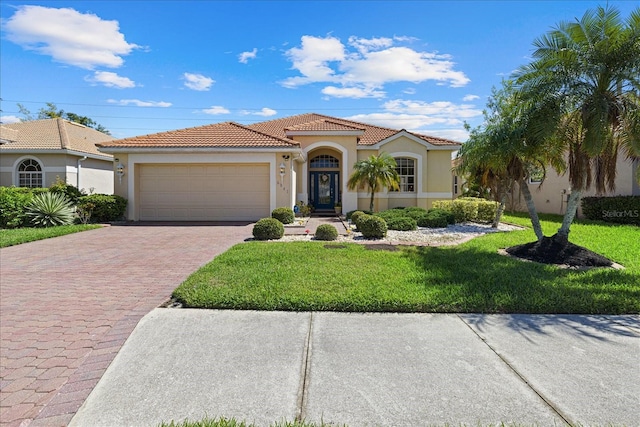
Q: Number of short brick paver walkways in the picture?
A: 1